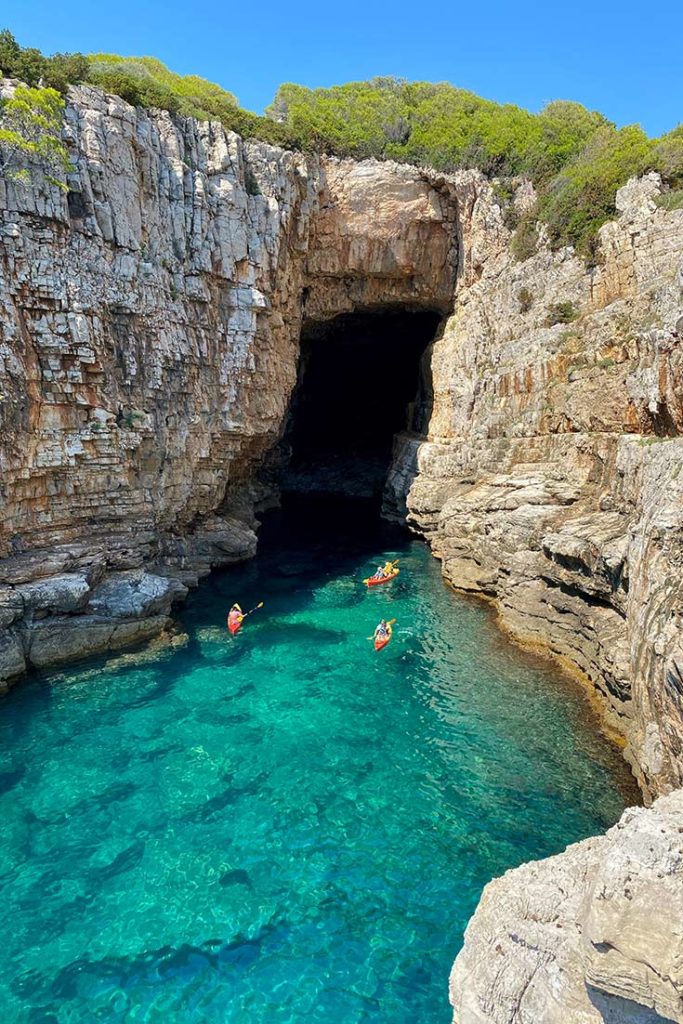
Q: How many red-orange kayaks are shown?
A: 3